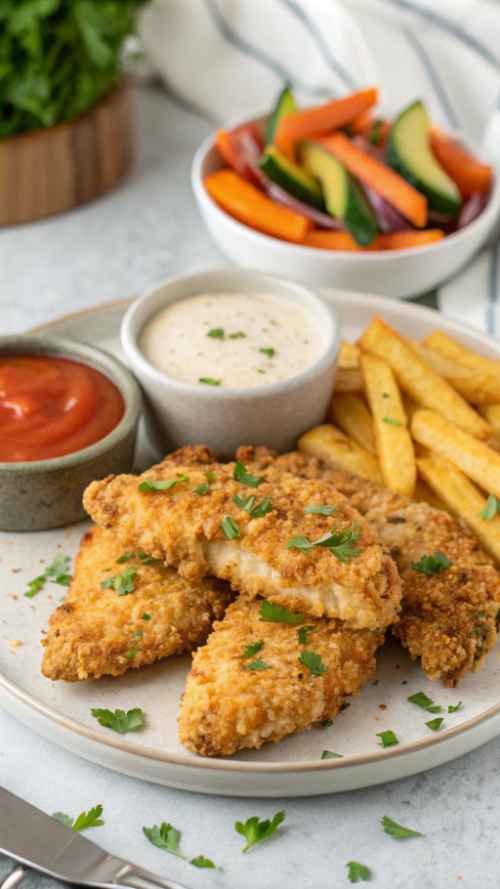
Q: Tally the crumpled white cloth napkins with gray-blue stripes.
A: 1